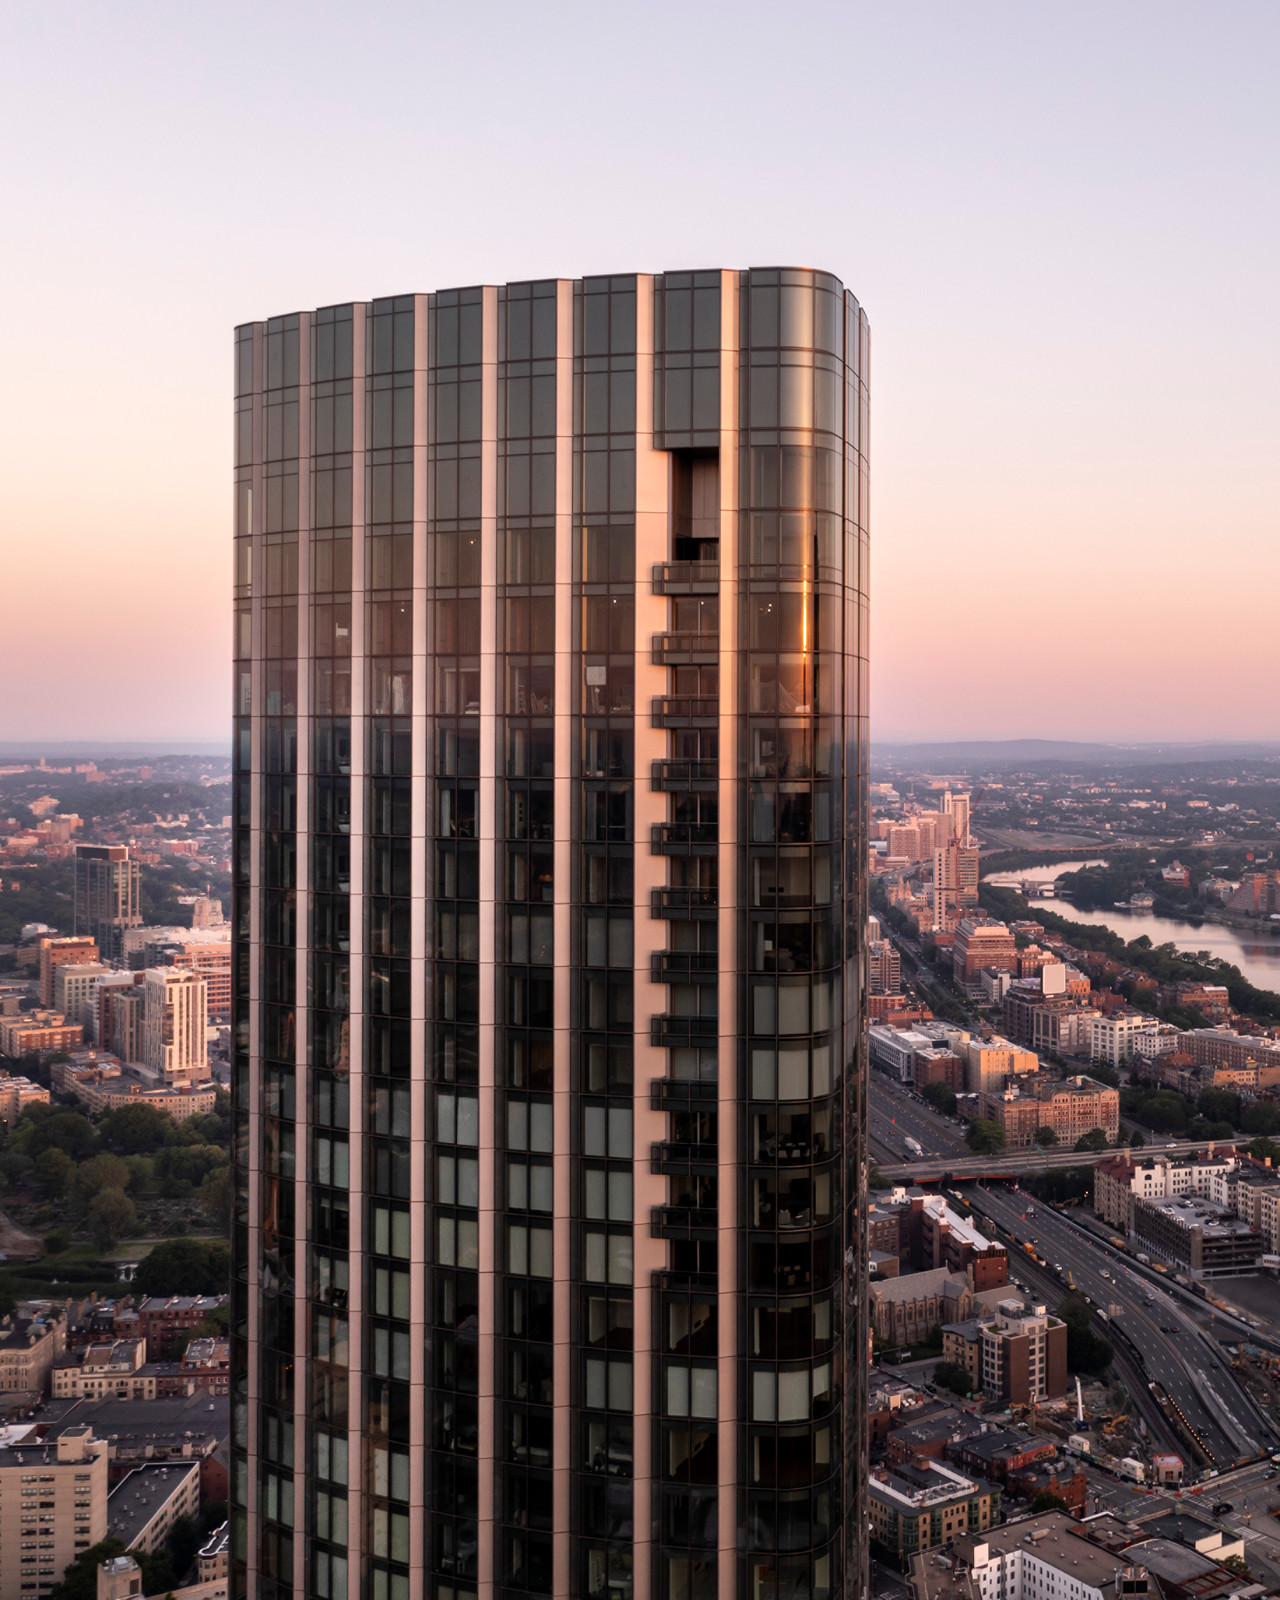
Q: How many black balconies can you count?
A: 12